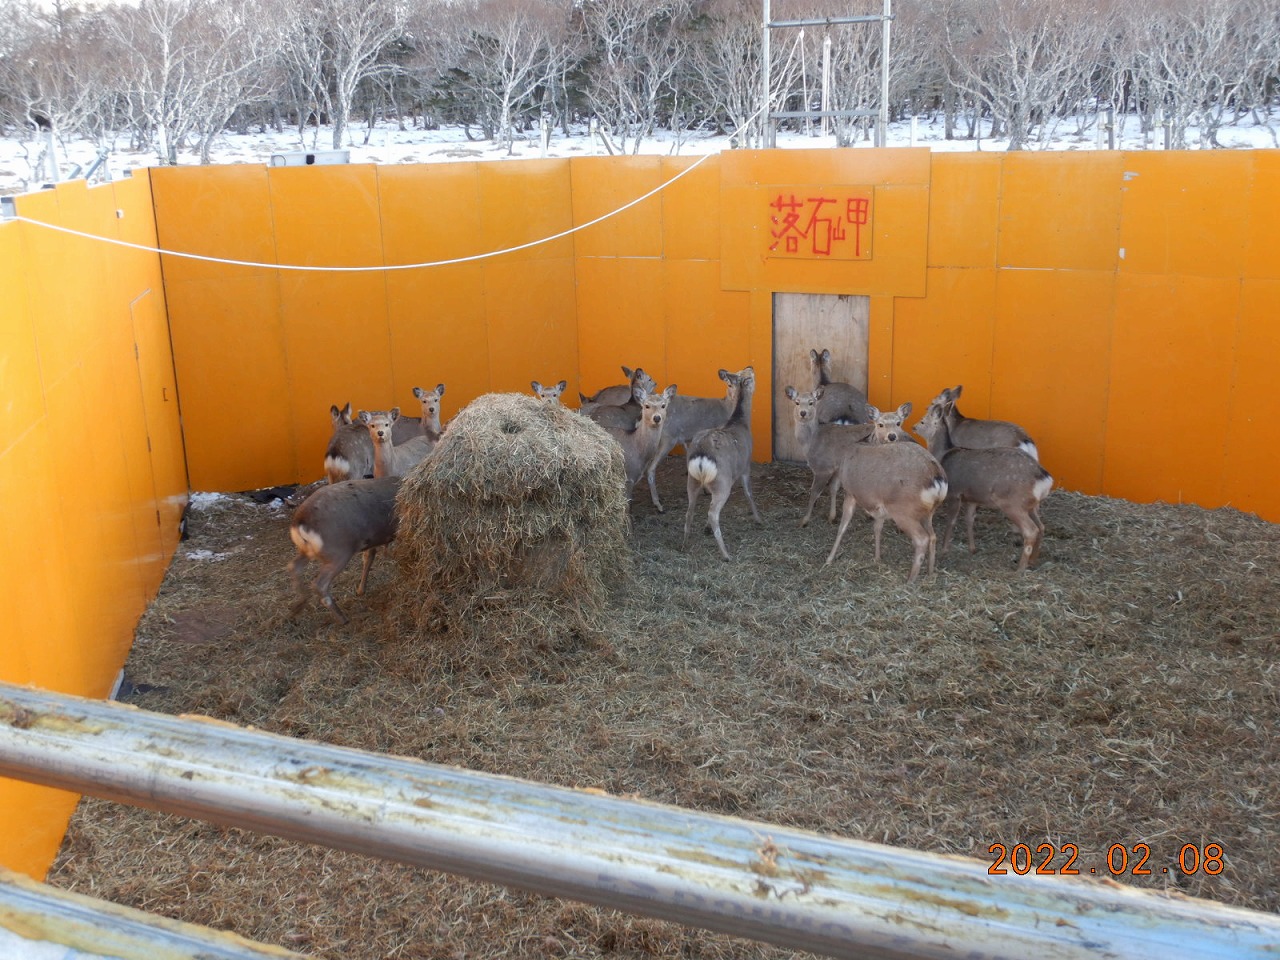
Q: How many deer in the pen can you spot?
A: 15